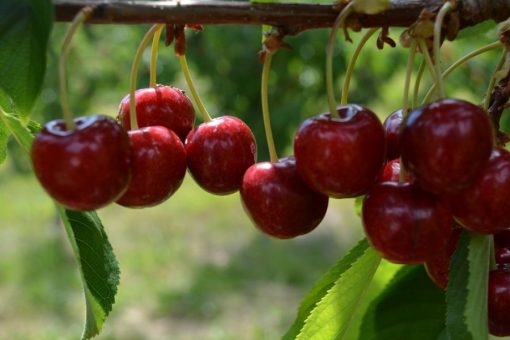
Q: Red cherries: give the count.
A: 14